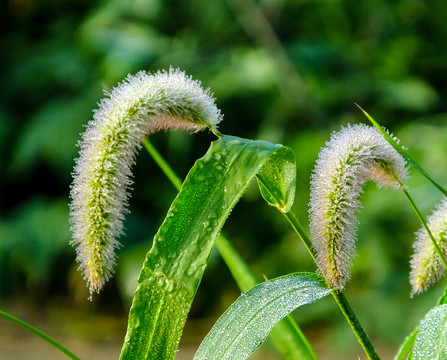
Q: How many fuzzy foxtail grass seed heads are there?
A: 3